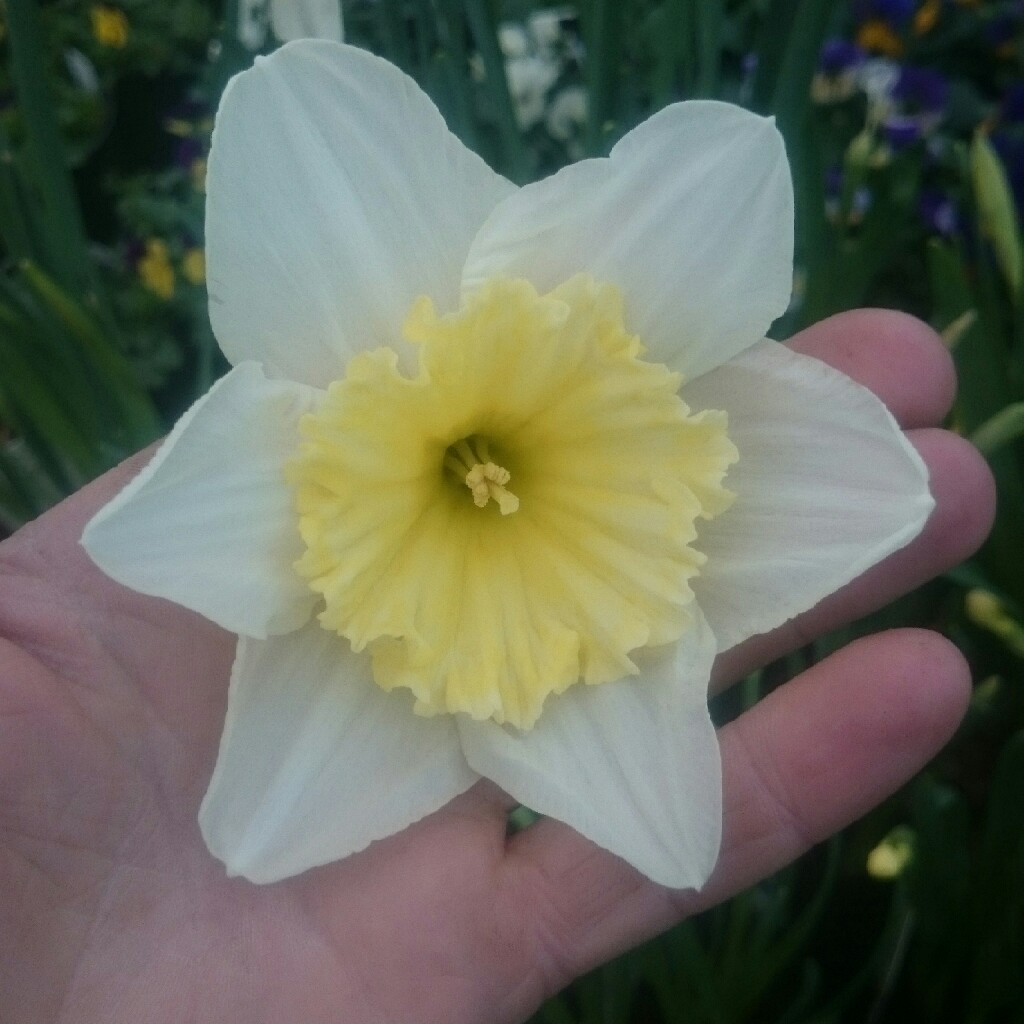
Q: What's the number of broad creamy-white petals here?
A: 6